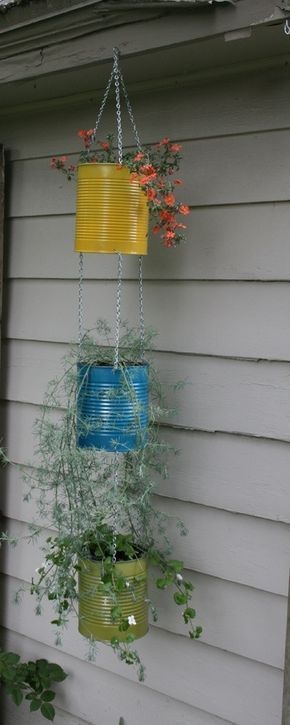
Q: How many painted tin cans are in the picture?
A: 3